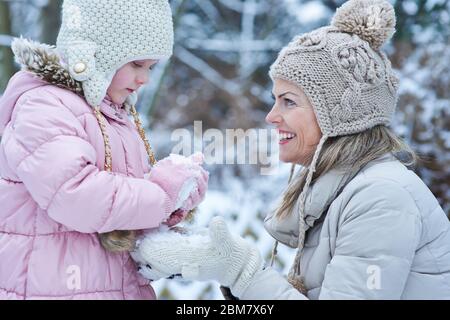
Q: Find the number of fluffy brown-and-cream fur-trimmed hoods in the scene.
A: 1